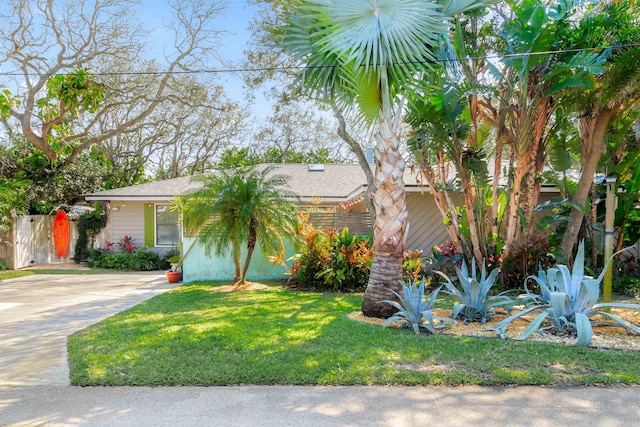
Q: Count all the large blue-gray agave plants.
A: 3